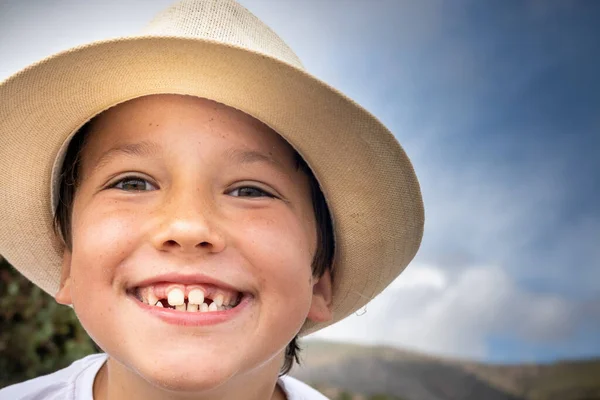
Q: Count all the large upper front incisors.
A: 2